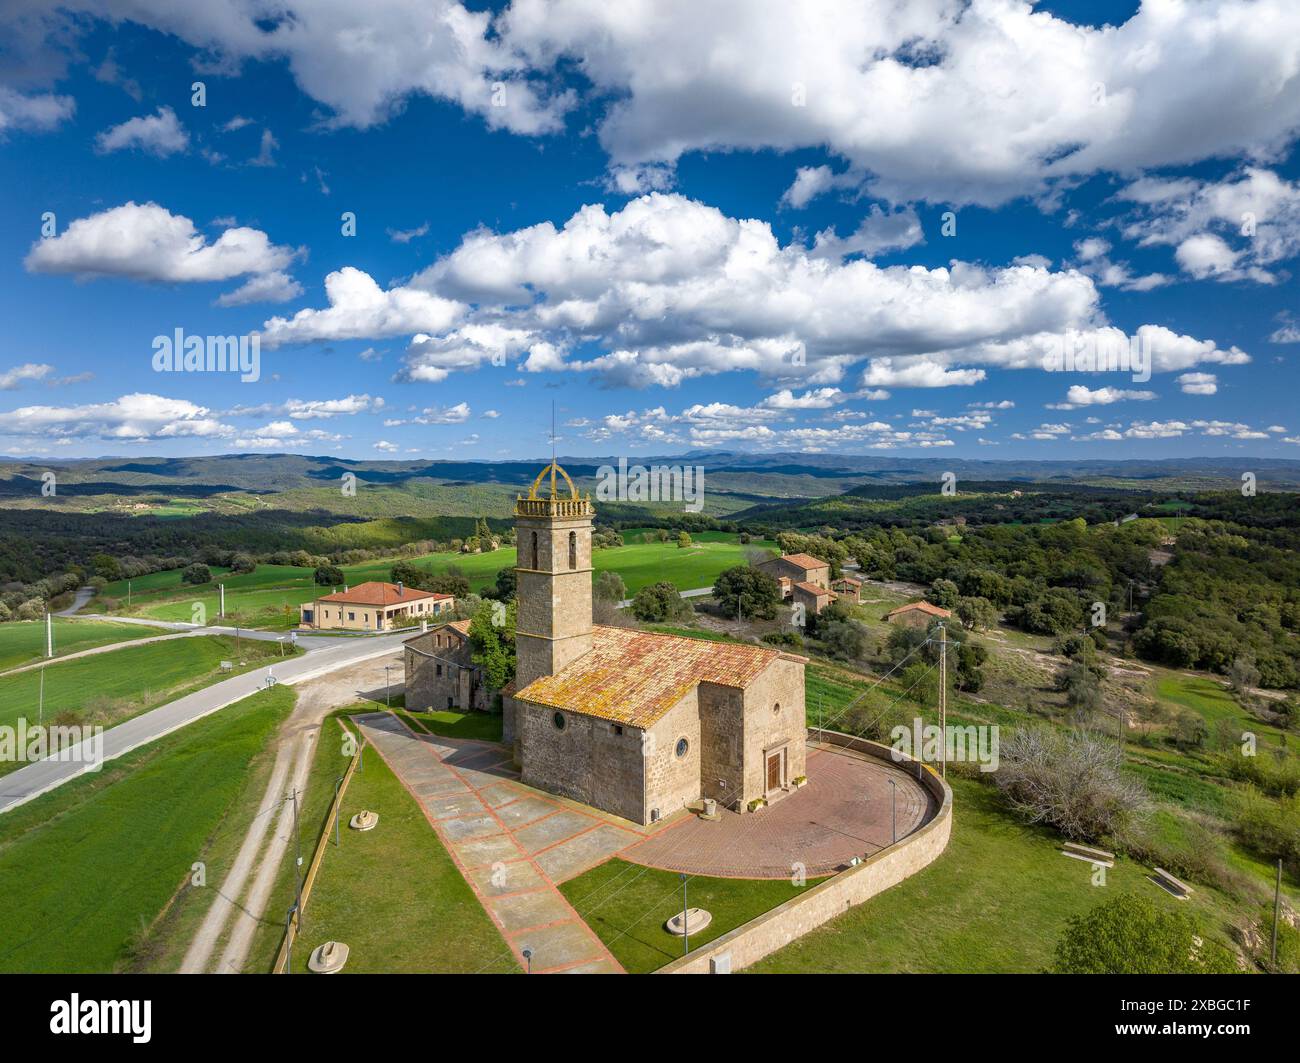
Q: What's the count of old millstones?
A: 3